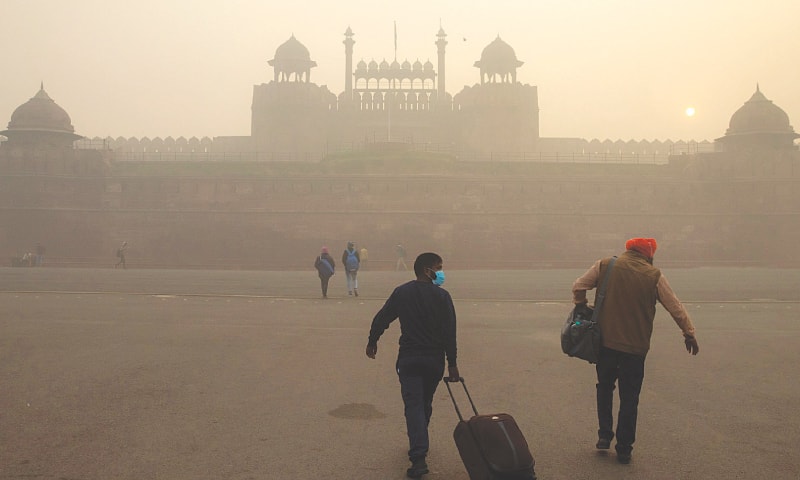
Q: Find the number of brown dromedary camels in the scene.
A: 0